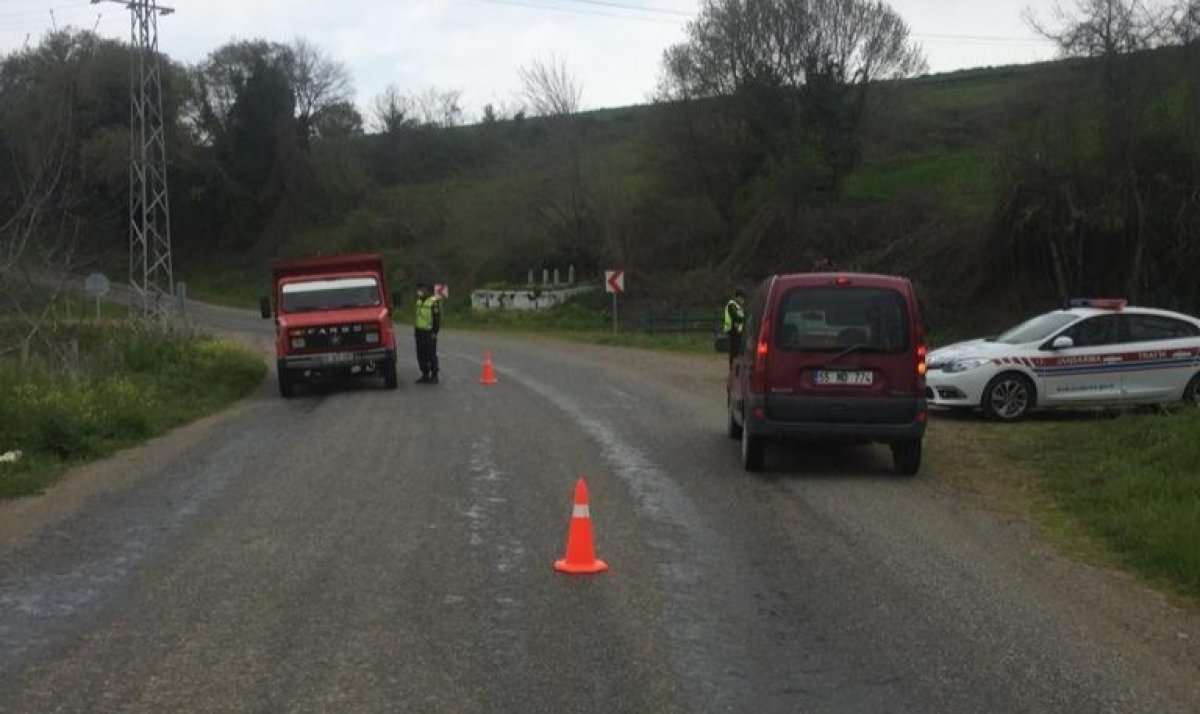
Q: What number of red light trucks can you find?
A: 1